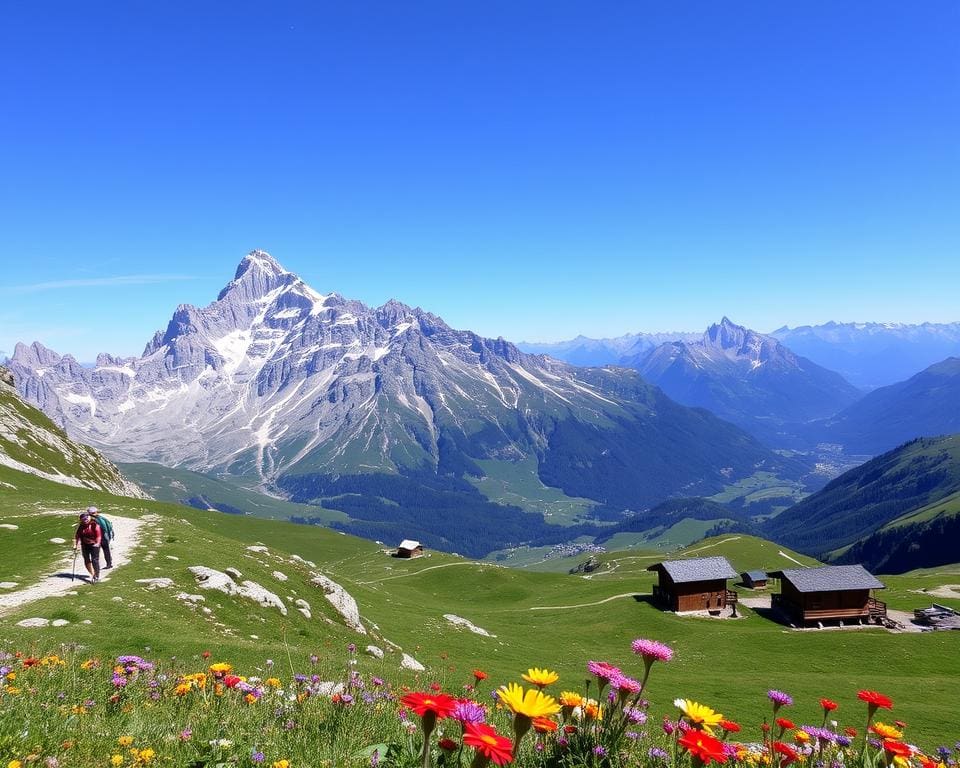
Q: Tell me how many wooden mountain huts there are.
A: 4